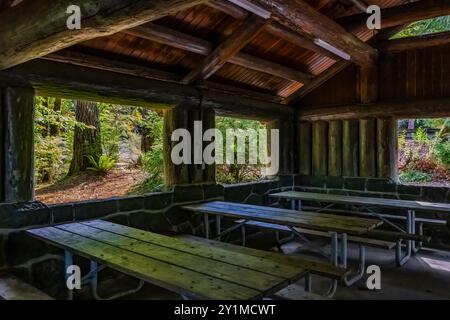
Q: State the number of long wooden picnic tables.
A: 3